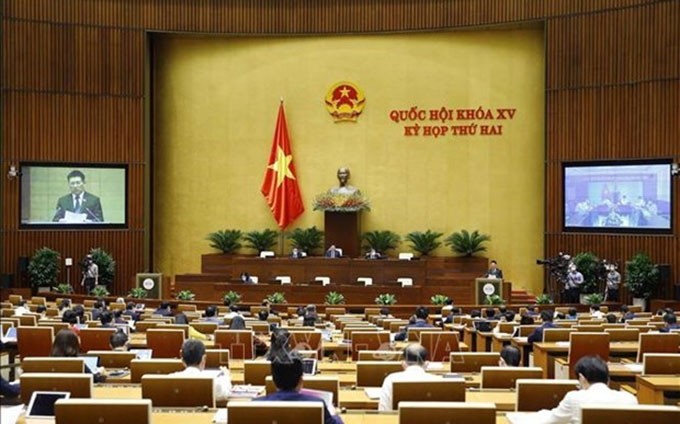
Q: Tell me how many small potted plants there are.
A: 12